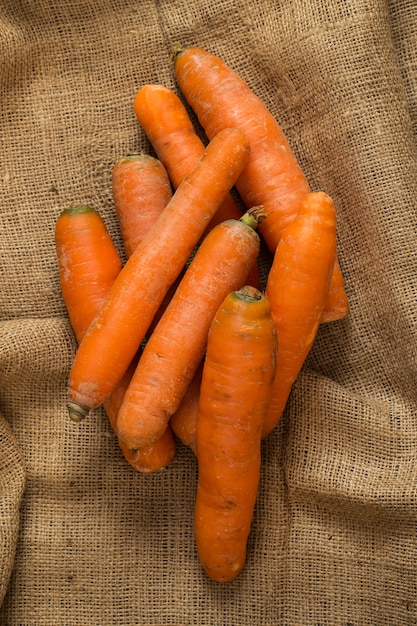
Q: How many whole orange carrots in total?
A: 8